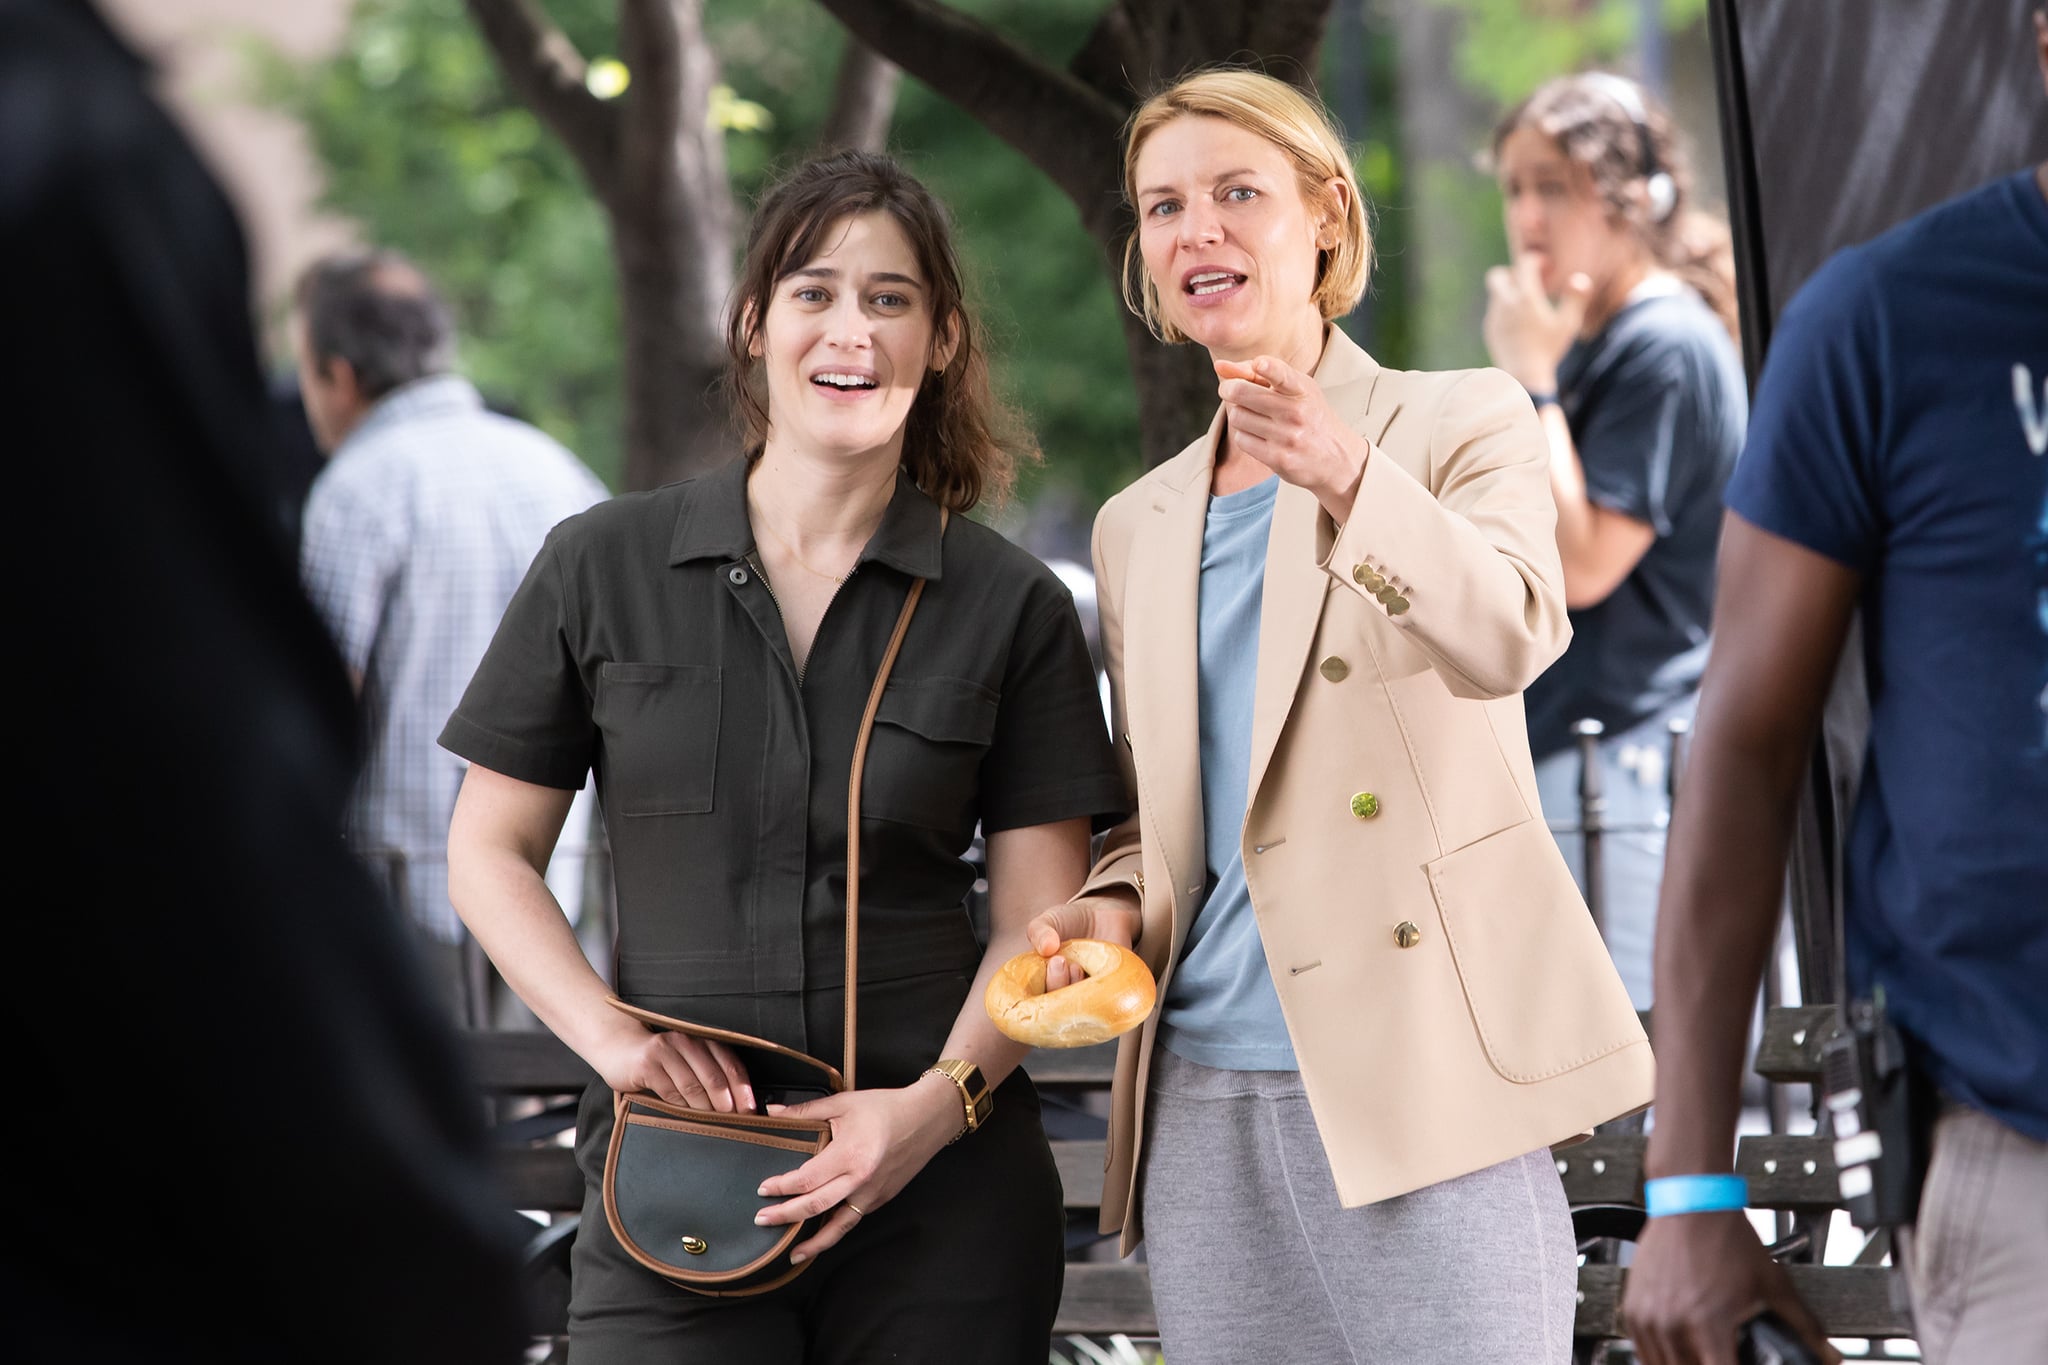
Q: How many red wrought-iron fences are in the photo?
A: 0